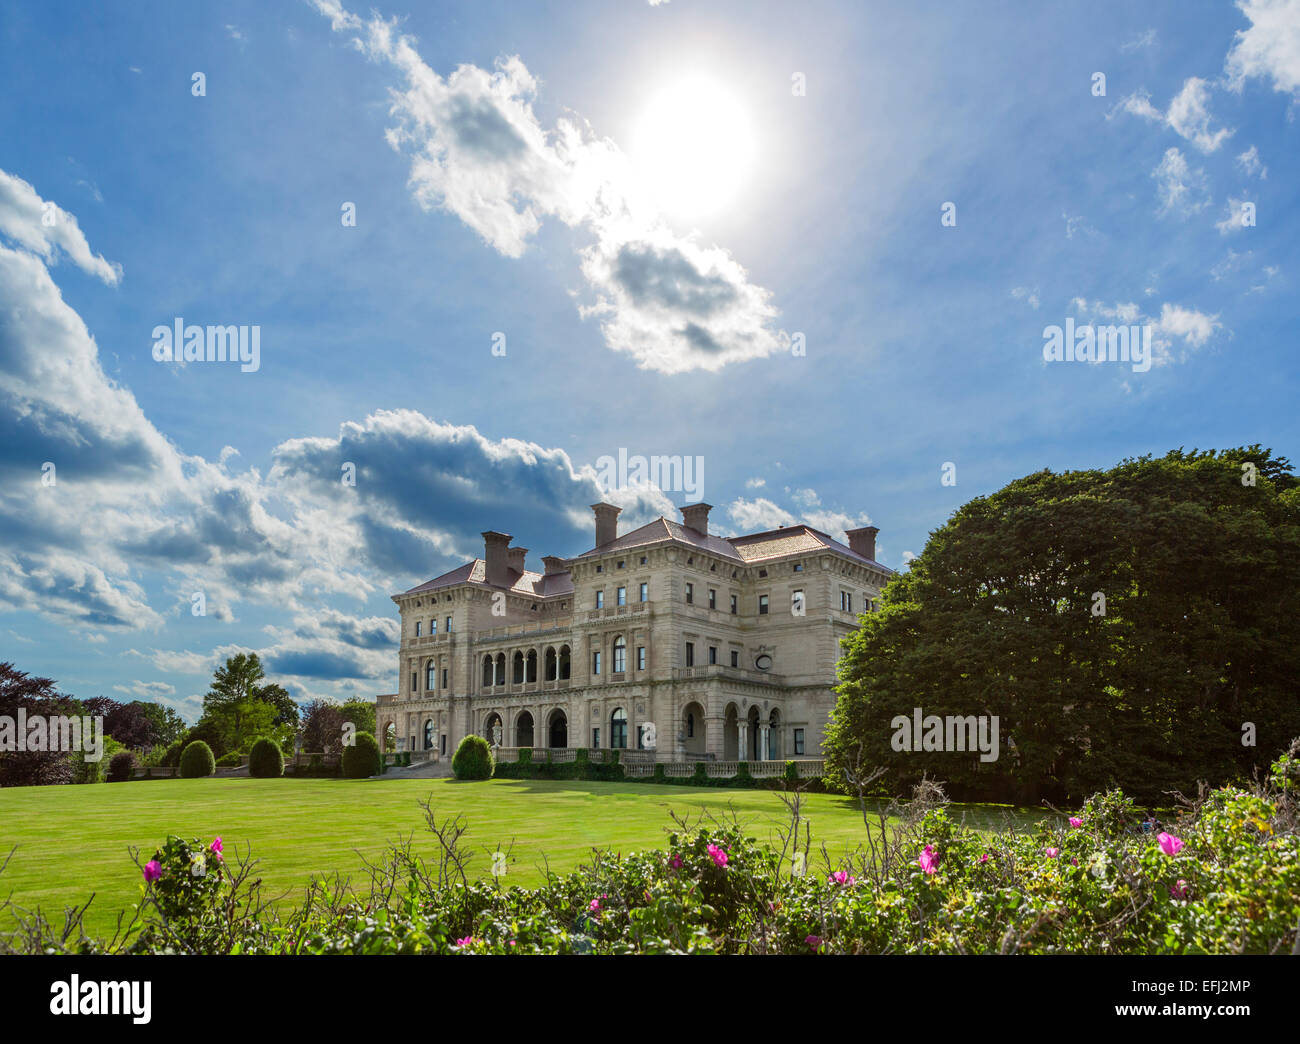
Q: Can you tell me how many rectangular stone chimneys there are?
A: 6